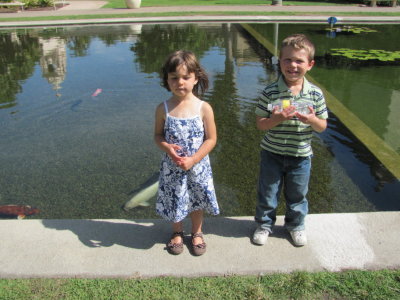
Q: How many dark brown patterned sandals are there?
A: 2